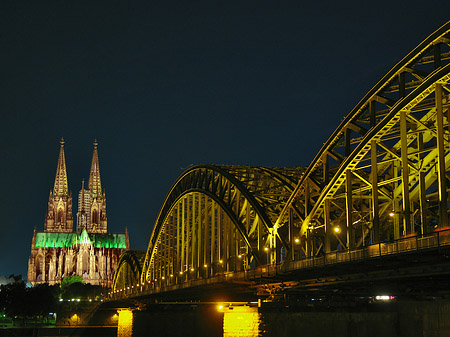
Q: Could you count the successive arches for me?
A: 3